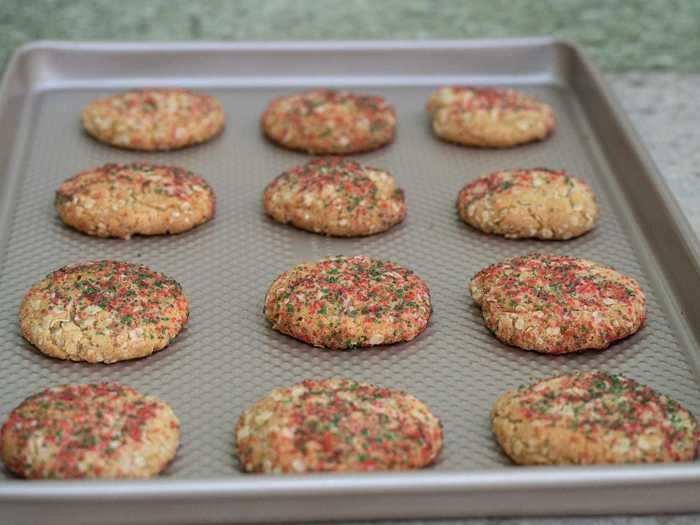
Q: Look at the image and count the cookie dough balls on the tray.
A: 12